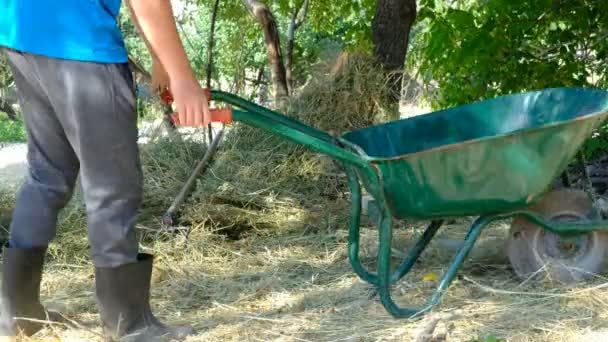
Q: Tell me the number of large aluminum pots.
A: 0